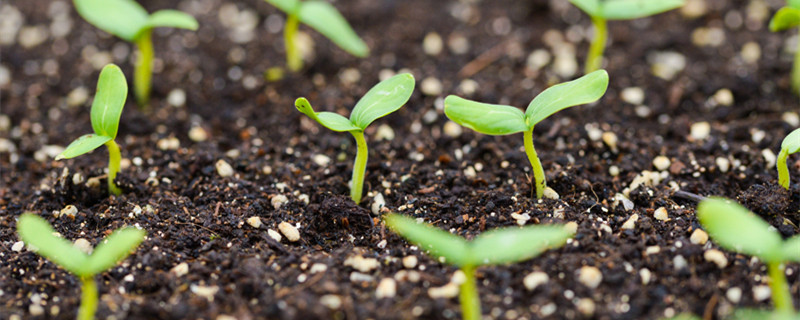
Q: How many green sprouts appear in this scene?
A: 11